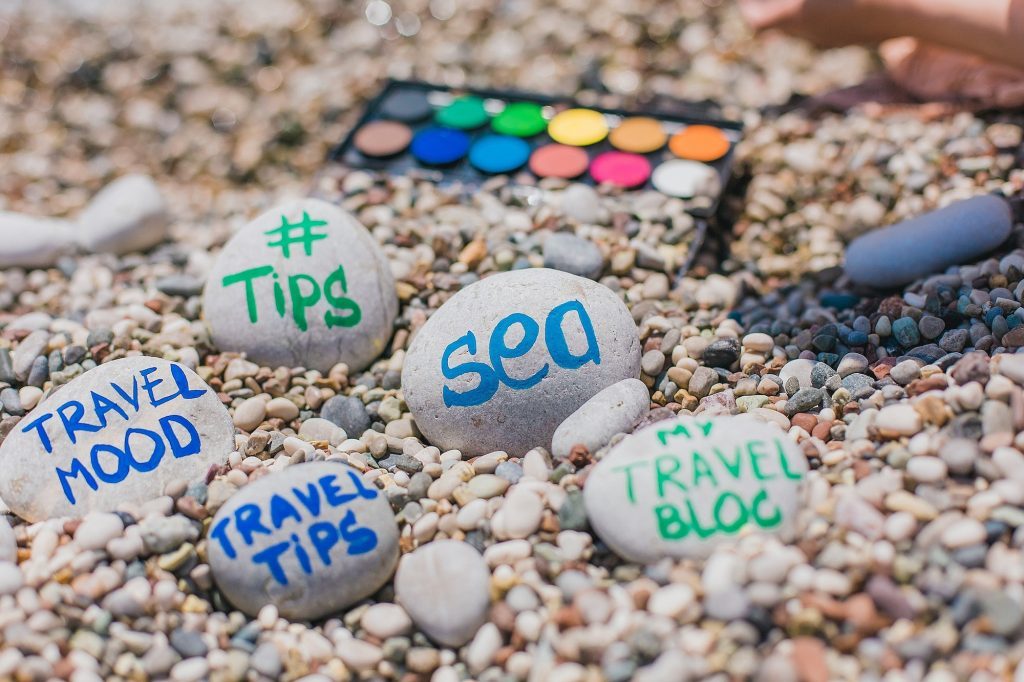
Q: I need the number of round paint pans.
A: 12